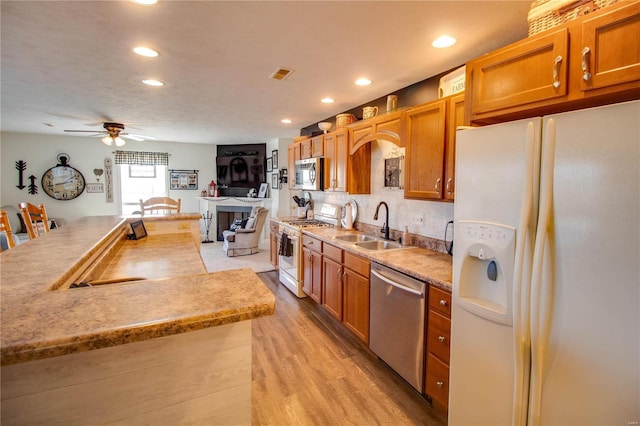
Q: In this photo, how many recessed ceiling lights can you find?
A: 7